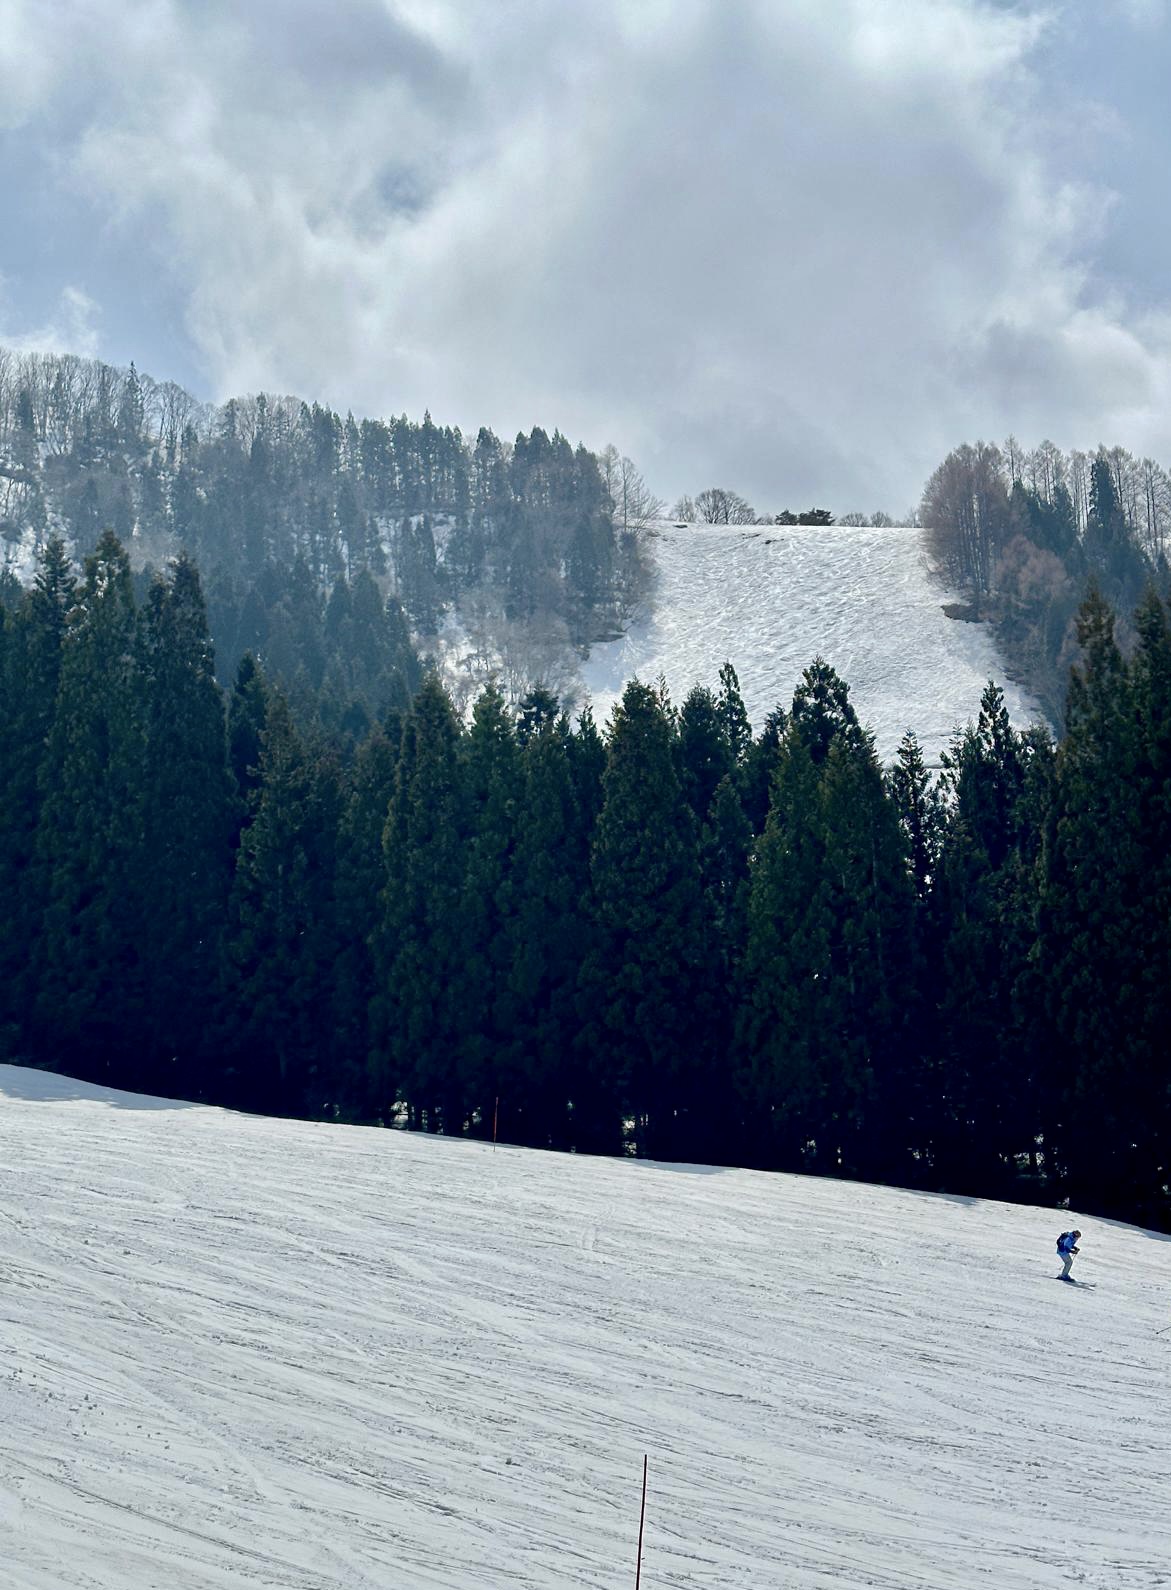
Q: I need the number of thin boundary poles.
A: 2